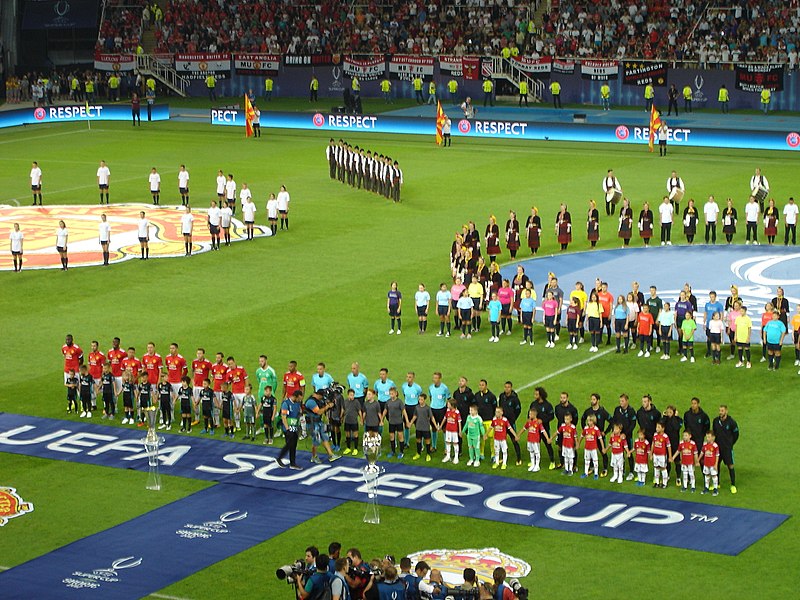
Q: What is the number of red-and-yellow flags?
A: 3